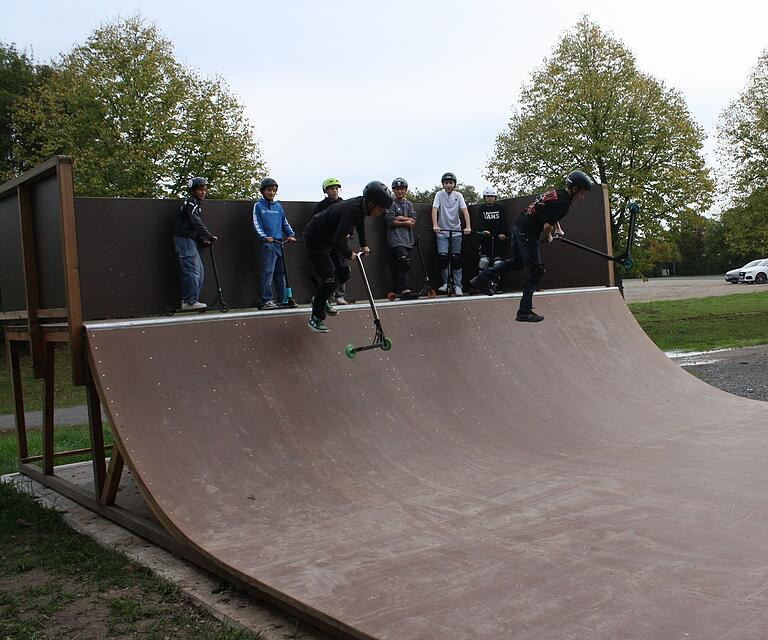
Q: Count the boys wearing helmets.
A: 8